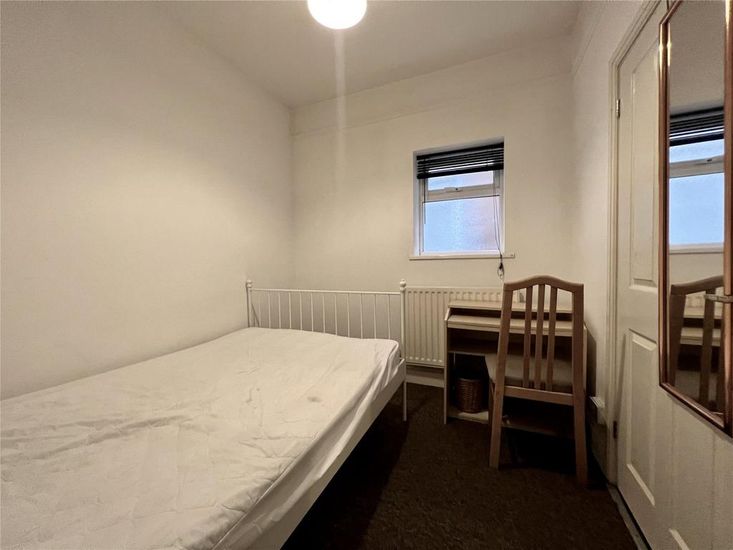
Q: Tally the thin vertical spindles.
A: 12